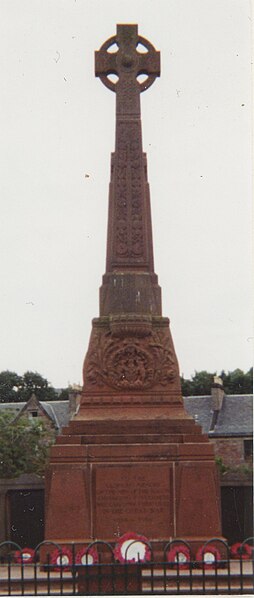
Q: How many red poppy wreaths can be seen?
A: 7